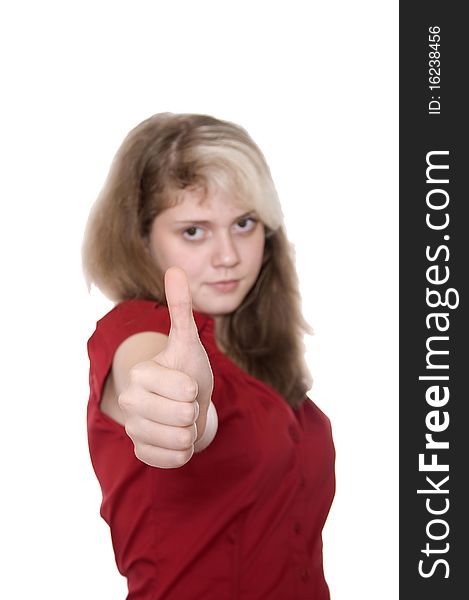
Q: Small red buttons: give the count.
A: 4